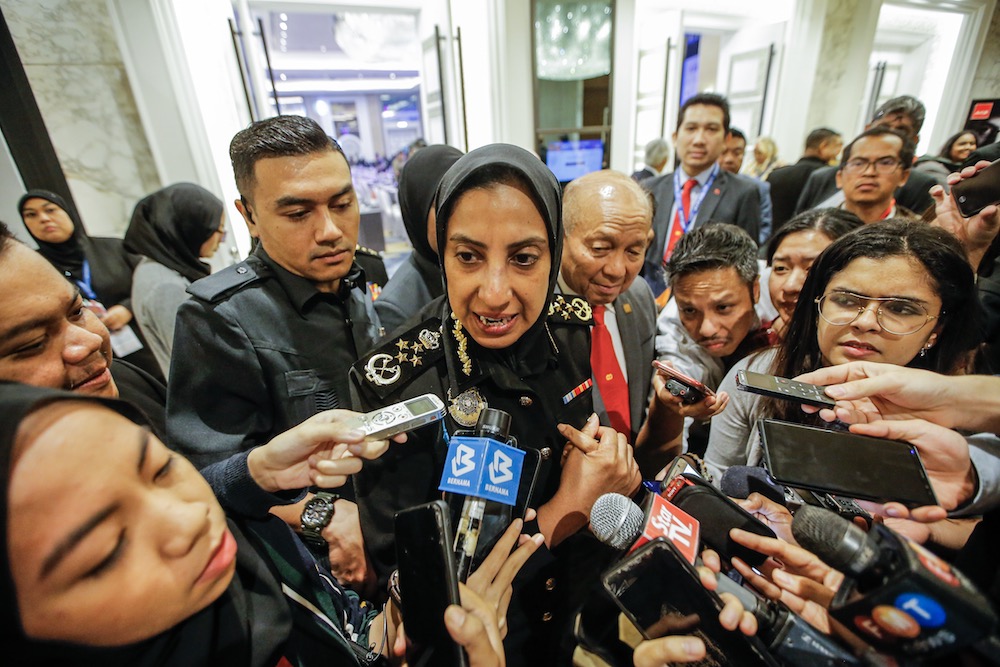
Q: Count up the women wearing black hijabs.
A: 5